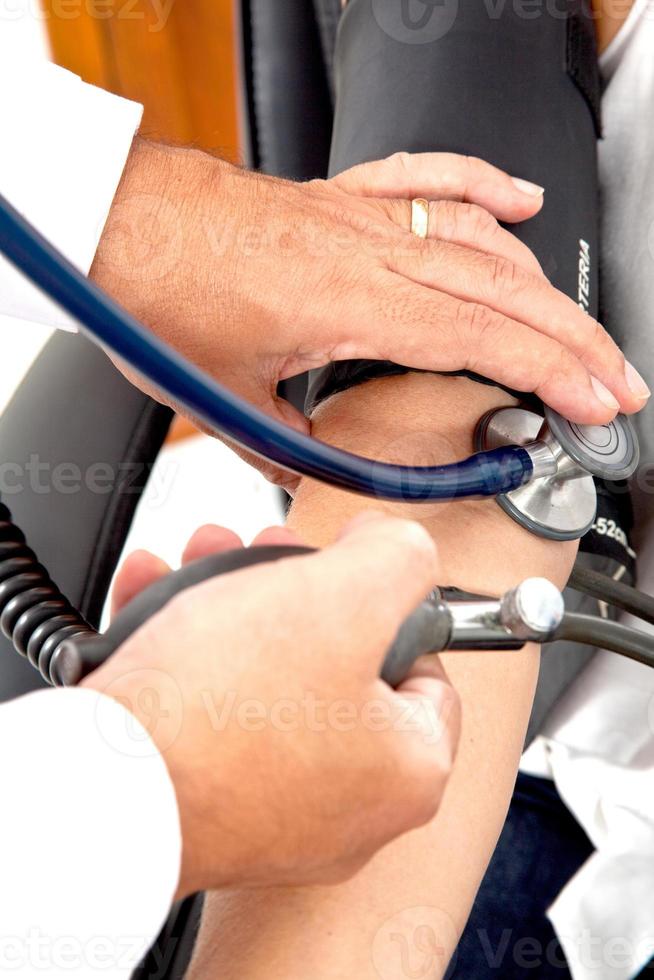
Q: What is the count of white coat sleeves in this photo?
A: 2